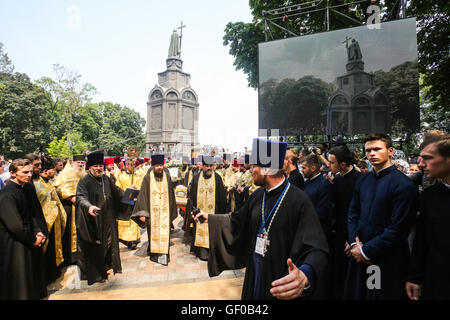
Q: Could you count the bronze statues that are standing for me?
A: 1